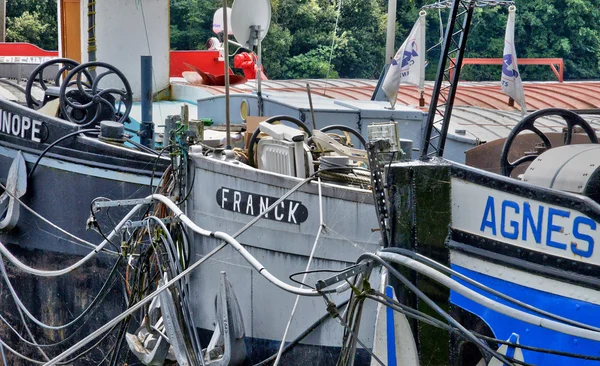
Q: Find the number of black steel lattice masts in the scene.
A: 1